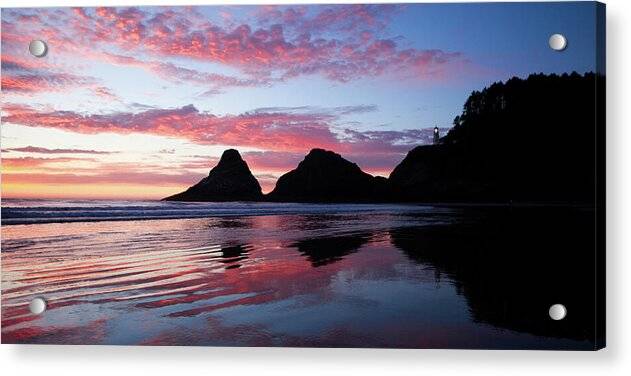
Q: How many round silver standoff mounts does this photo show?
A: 4